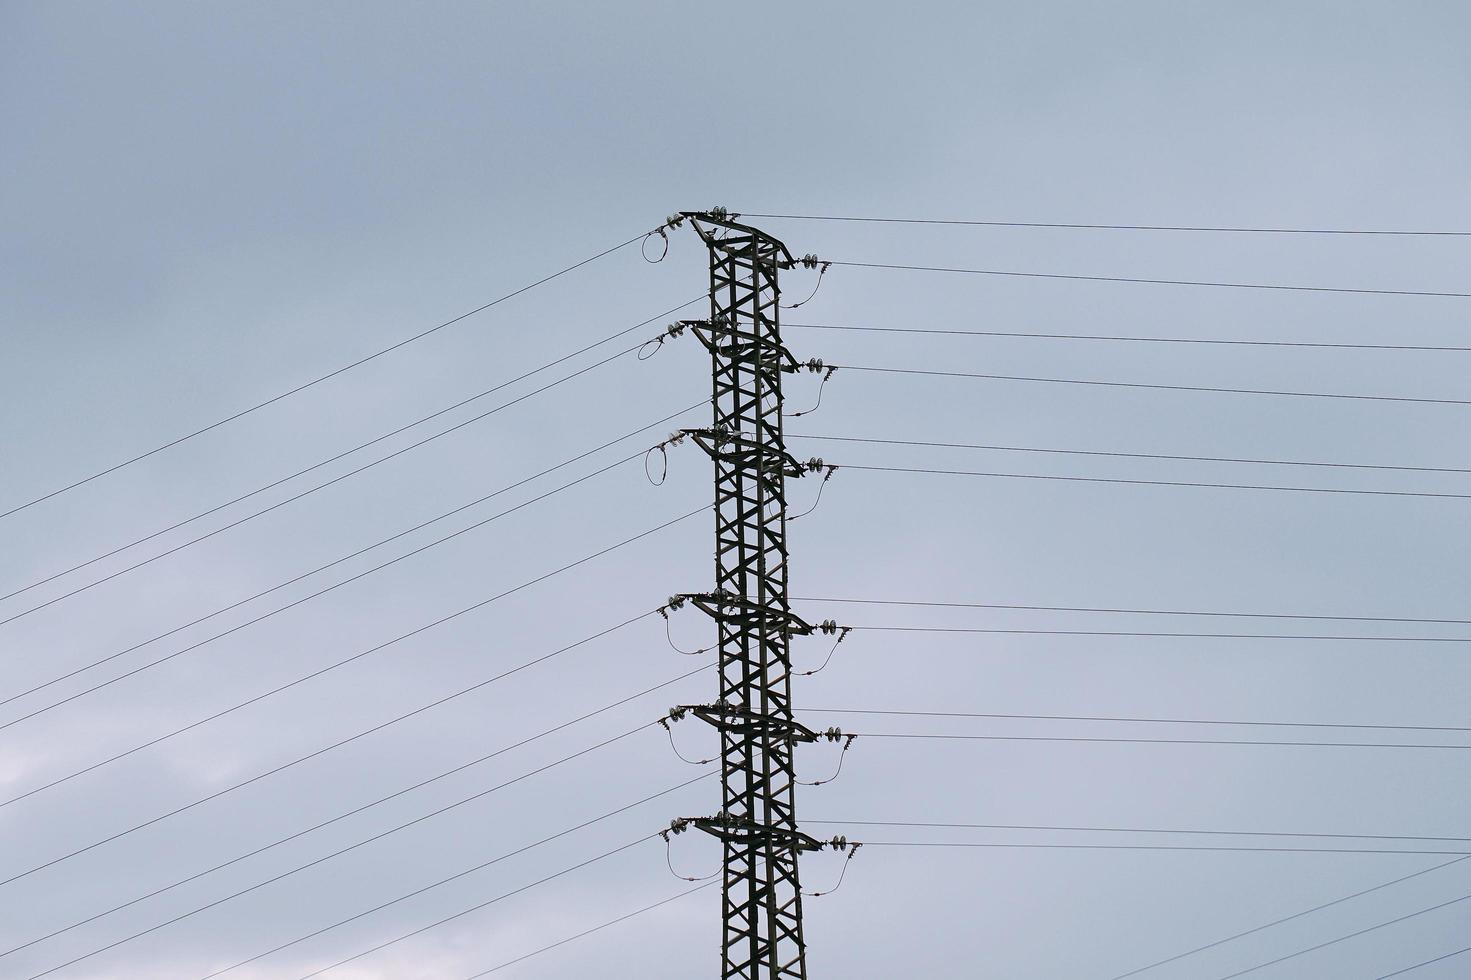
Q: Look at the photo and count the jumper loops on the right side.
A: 6